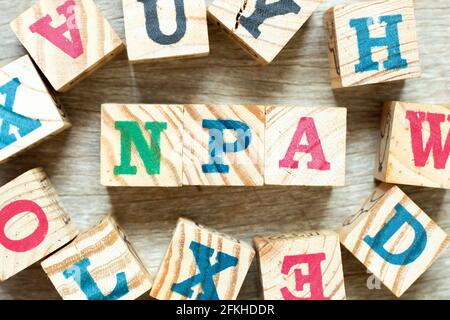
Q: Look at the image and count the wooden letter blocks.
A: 14